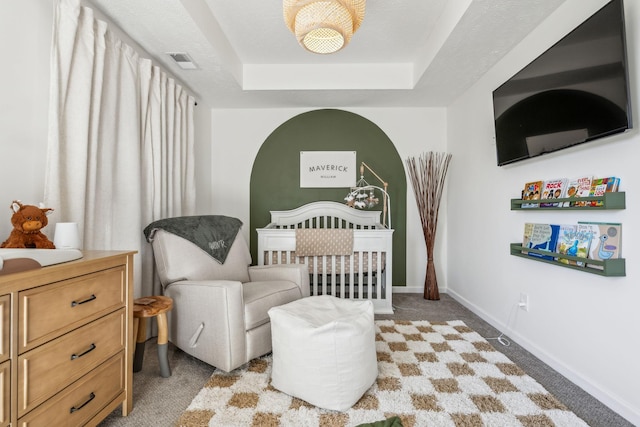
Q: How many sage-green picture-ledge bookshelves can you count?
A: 2